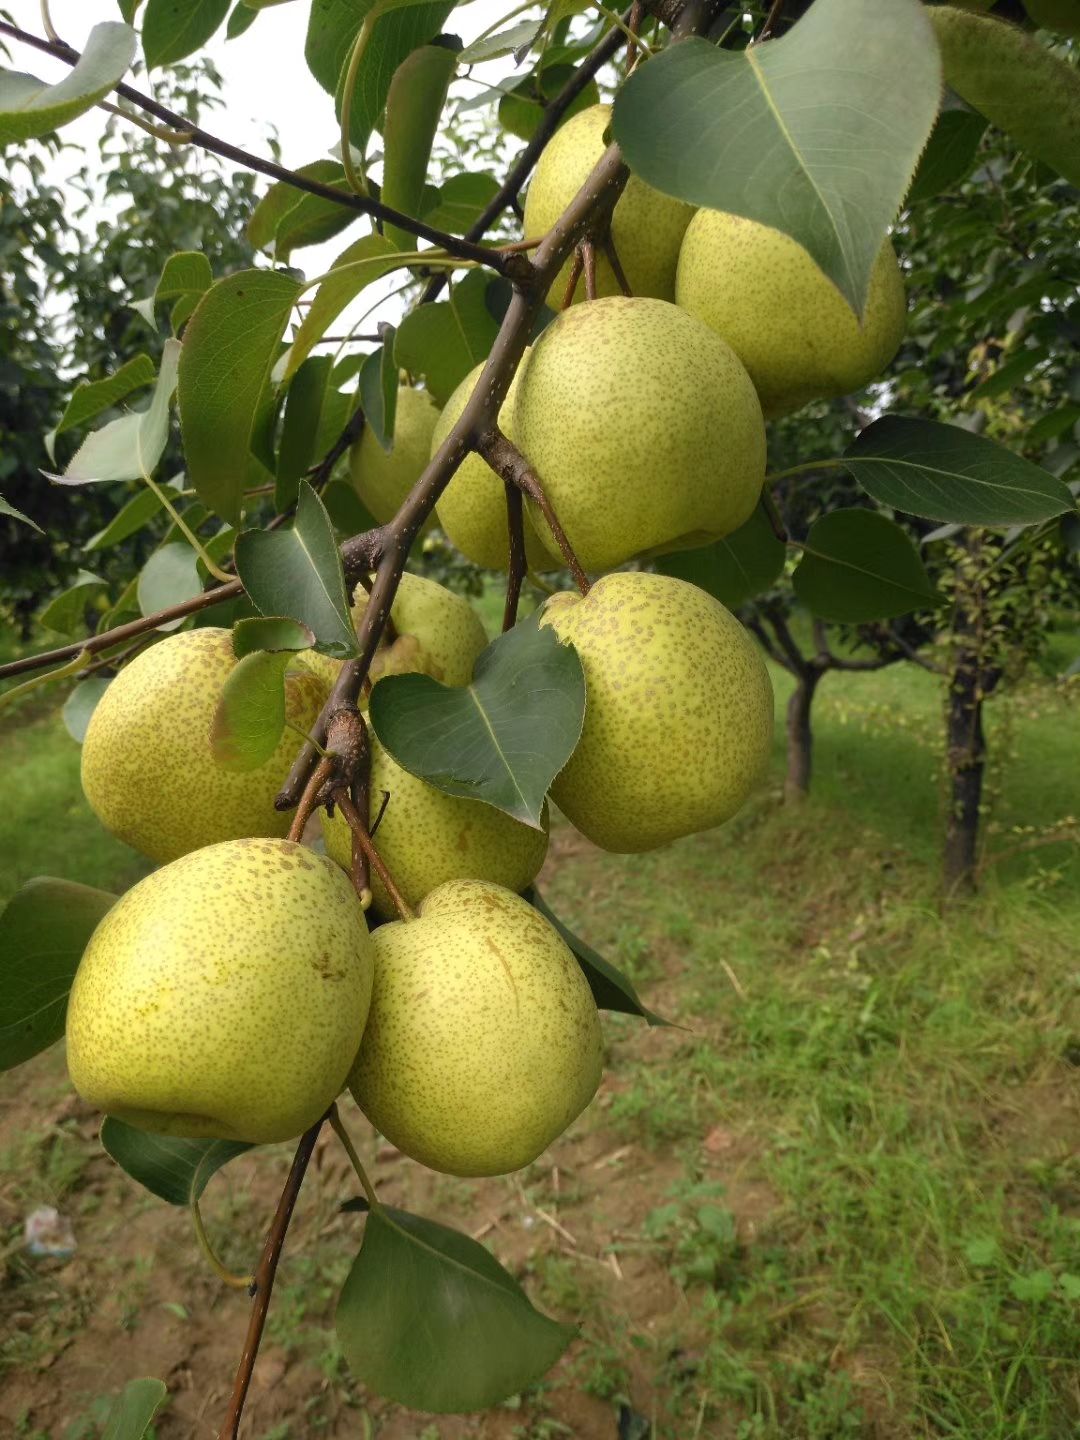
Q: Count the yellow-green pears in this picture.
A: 11